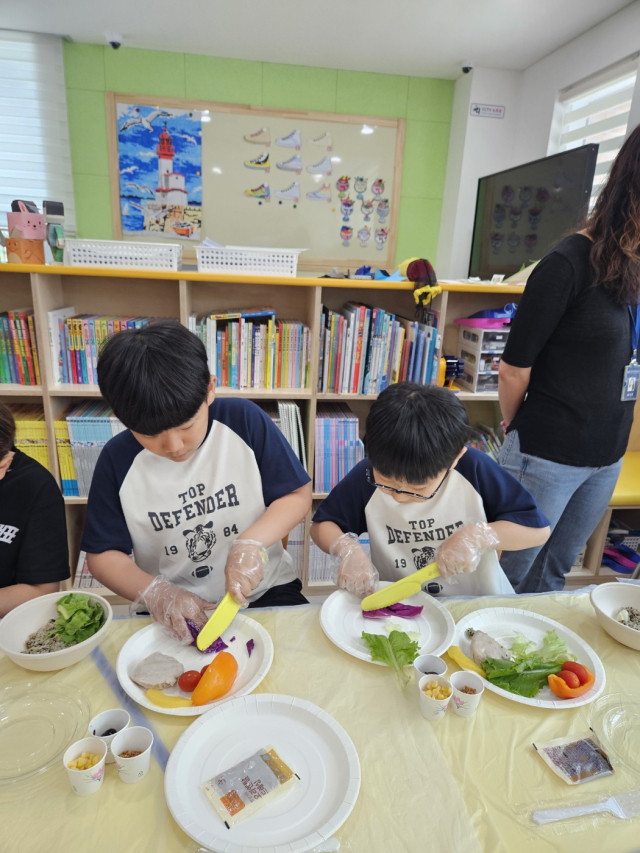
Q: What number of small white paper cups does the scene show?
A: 6